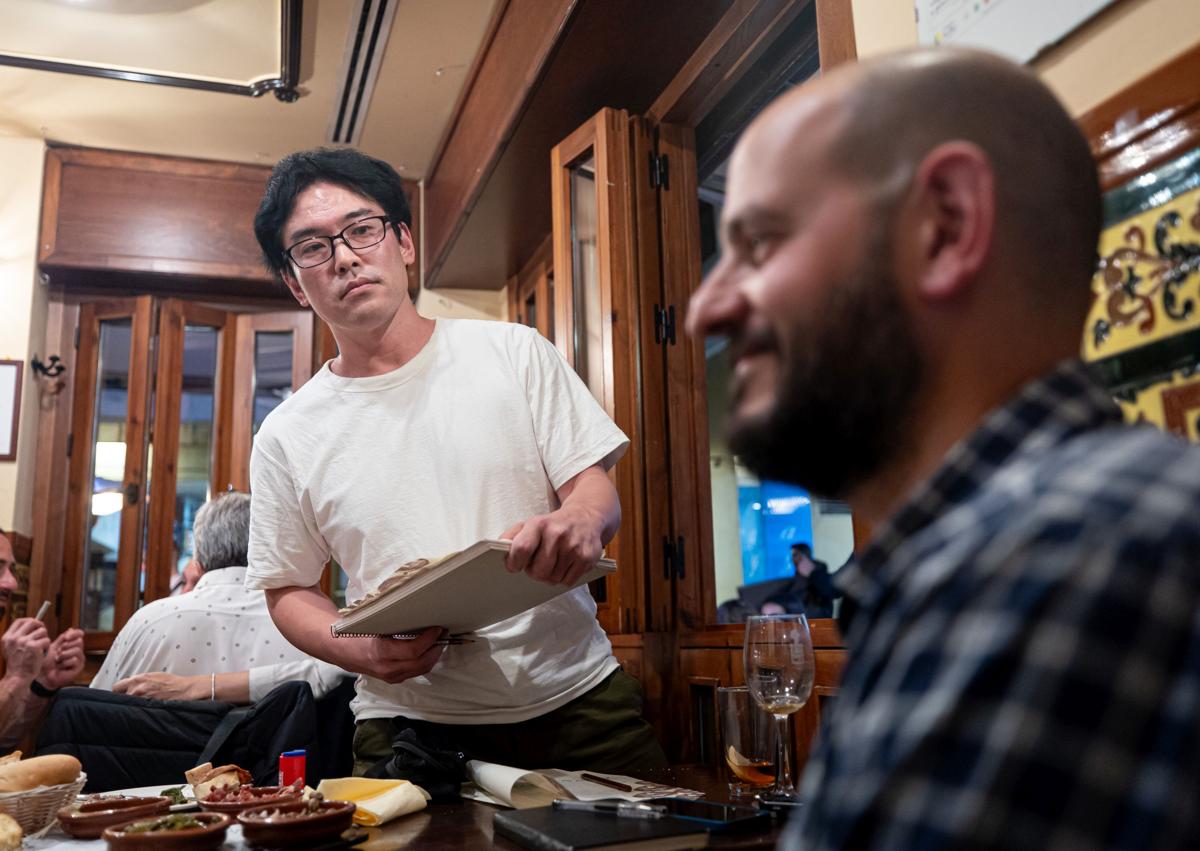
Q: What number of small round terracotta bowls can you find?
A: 4